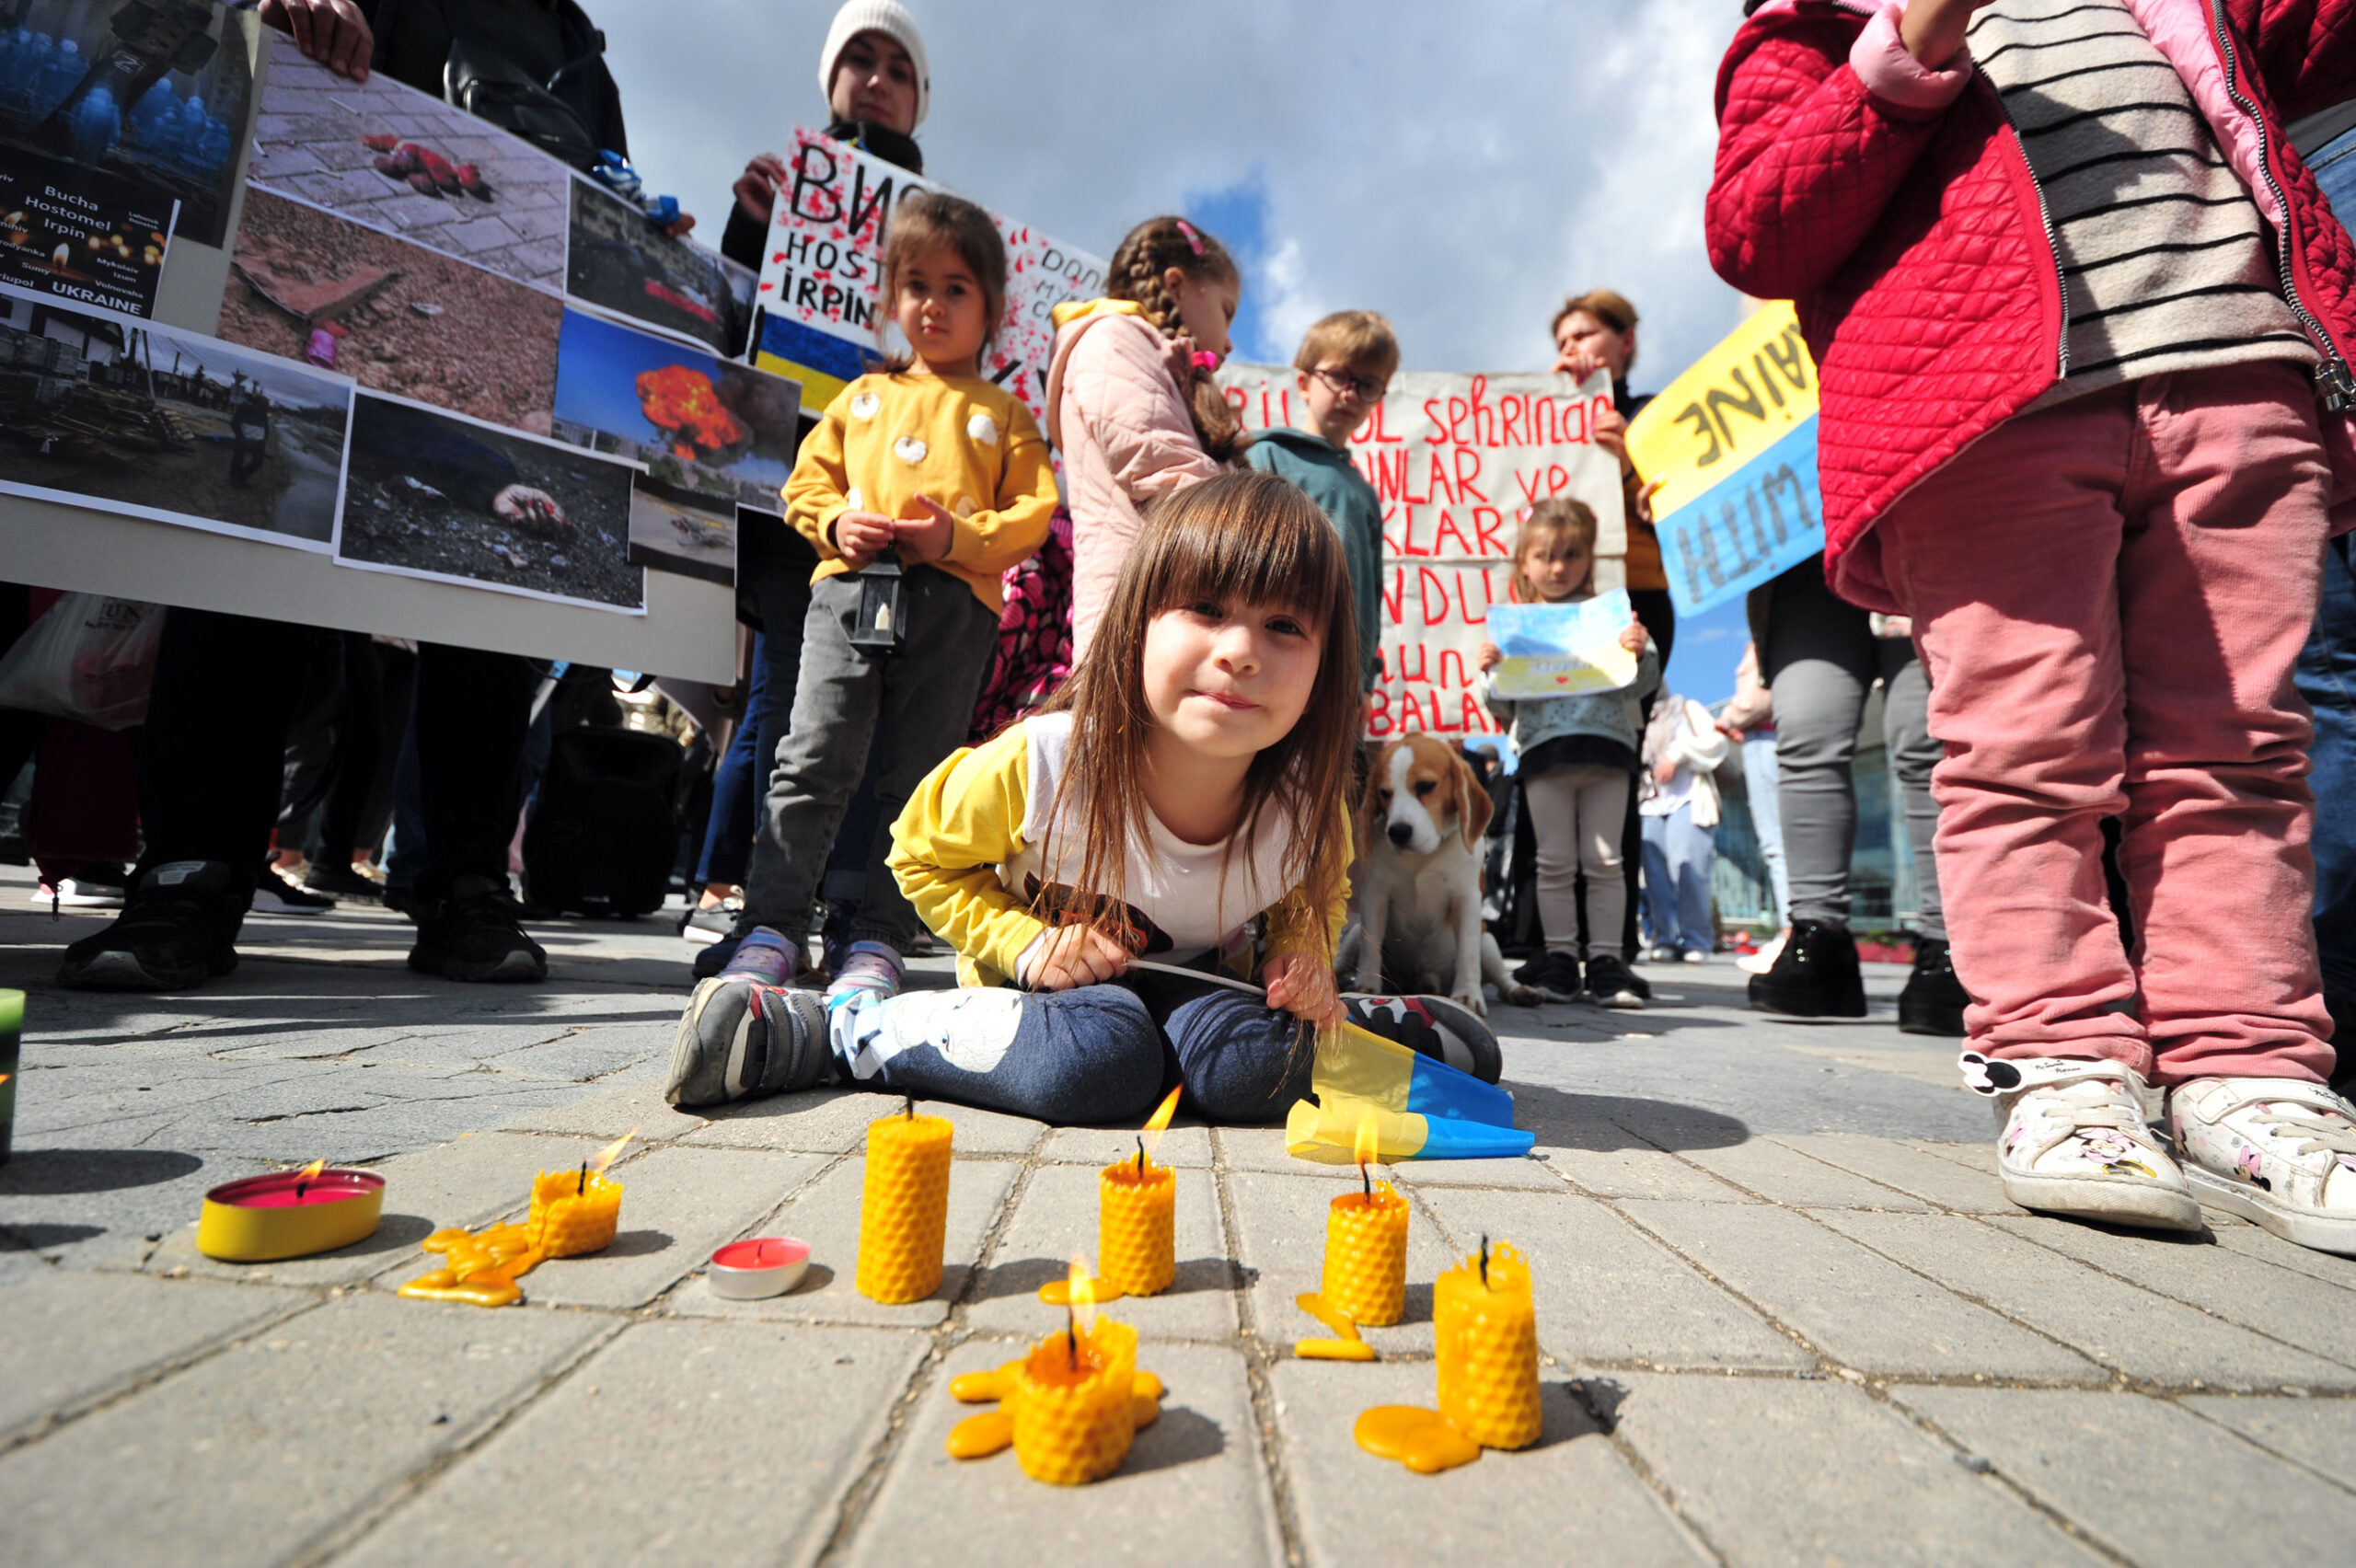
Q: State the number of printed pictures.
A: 9